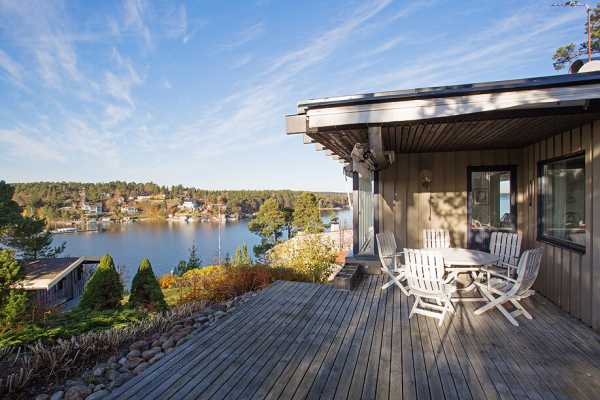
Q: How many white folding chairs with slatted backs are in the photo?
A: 5